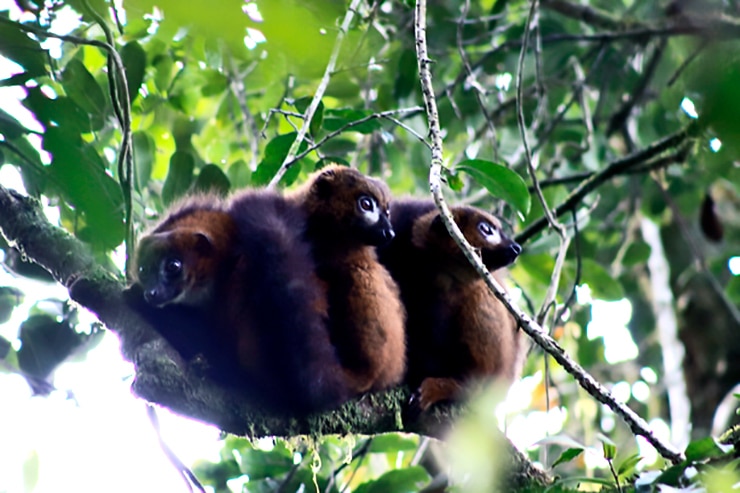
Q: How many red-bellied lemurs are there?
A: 3